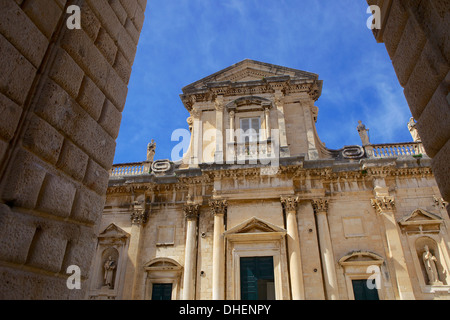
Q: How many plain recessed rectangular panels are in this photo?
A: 2